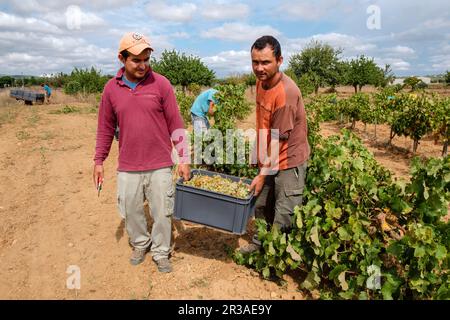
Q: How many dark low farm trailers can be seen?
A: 1